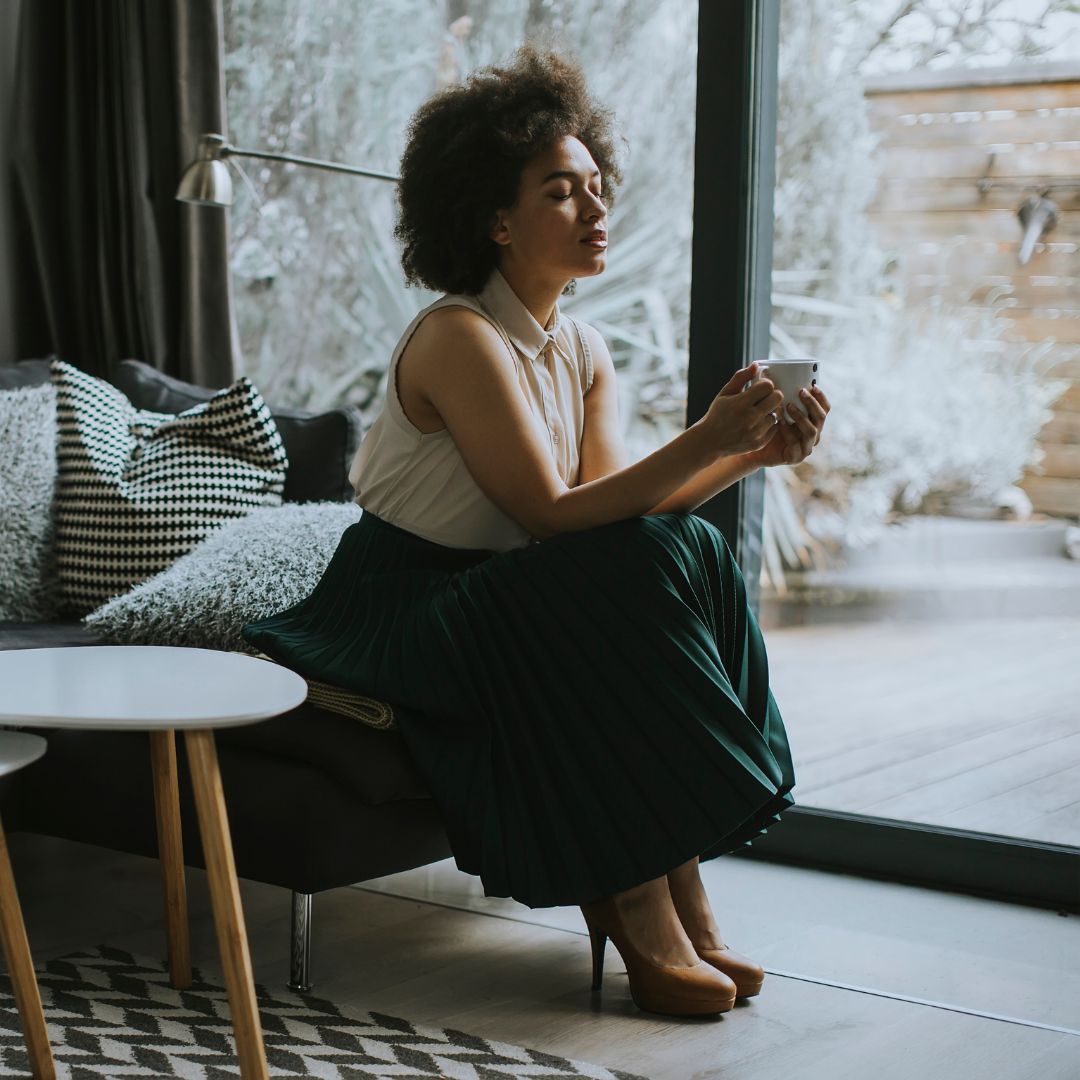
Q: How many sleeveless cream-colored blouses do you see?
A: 1